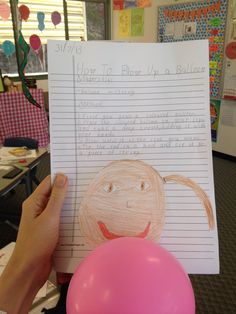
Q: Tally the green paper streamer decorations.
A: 1